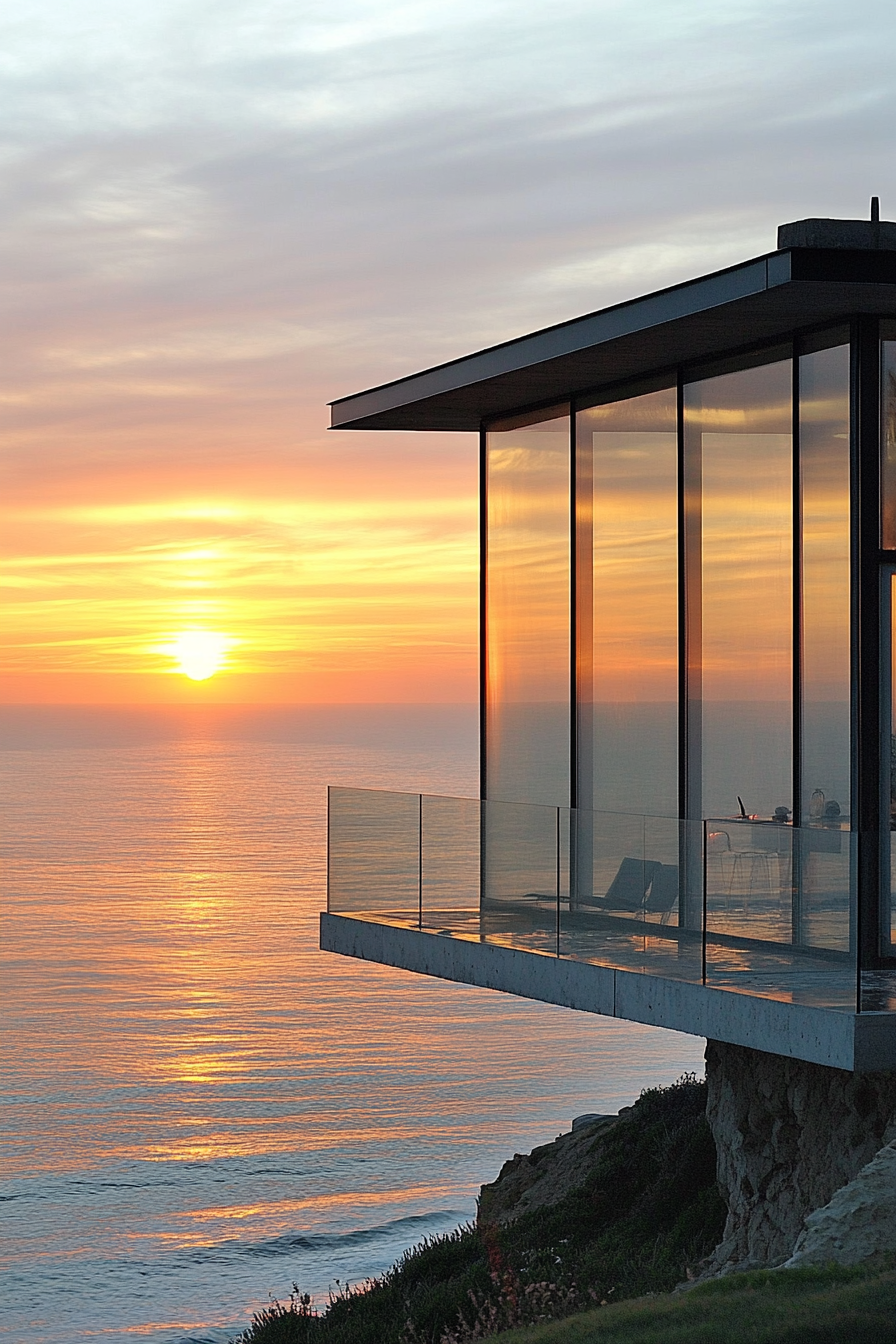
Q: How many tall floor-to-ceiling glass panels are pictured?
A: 4